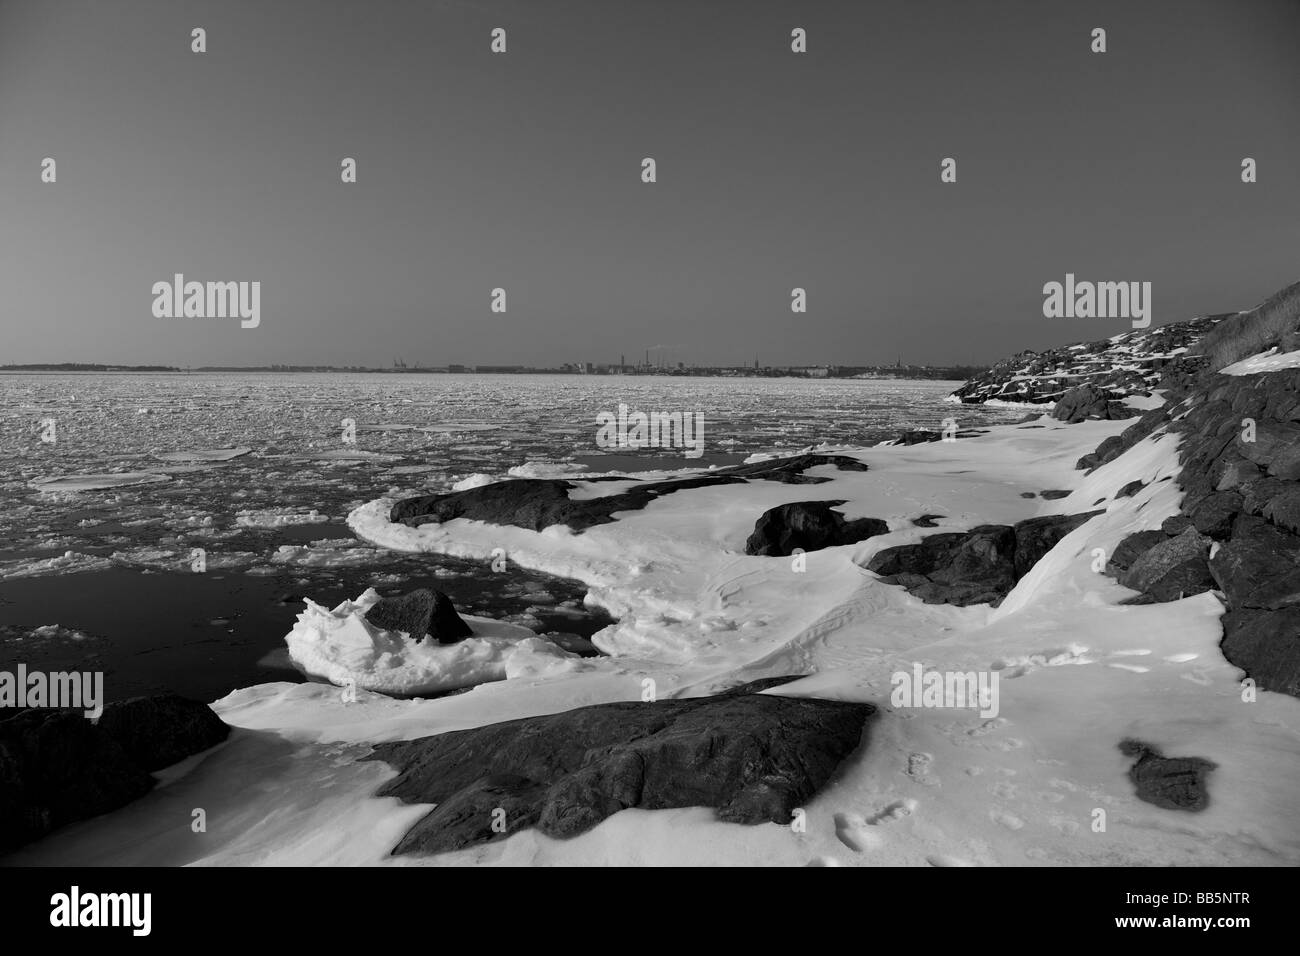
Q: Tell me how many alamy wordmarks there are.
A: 6